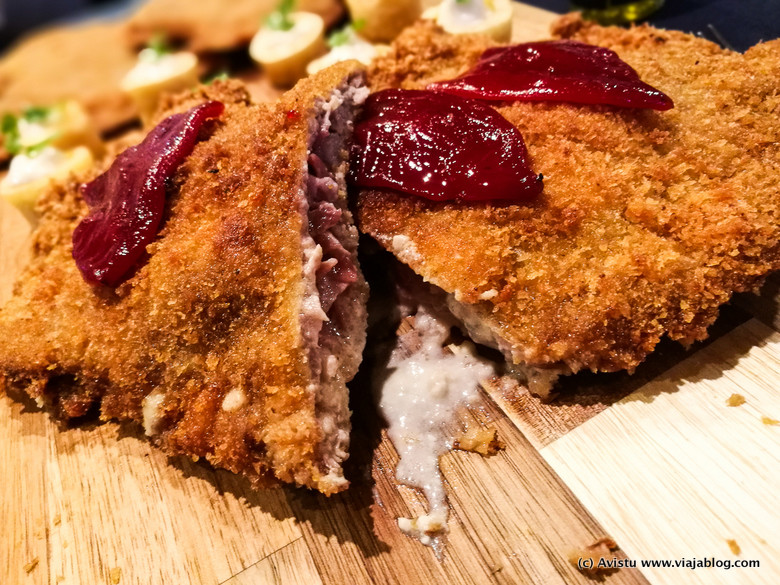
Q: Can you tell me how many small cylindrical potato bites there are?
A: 7